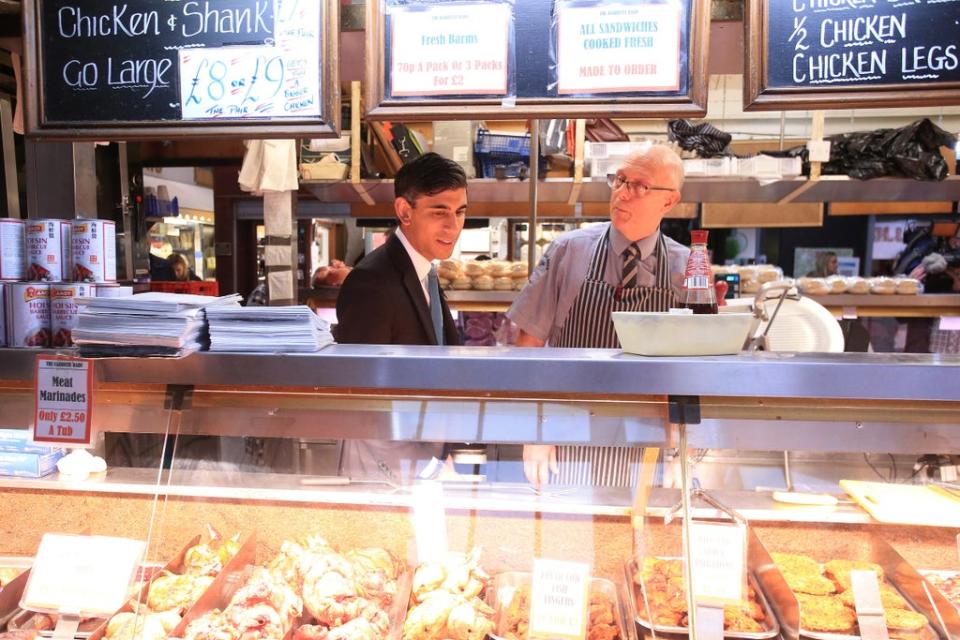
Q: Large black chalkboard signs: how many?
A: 3